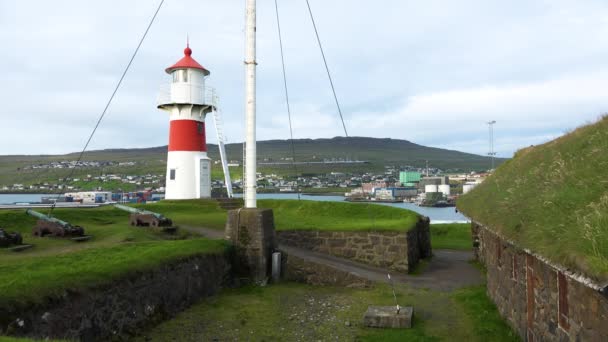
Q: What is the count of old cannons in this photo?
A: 3